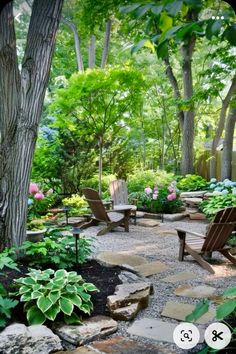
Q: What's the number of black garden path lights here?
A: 2